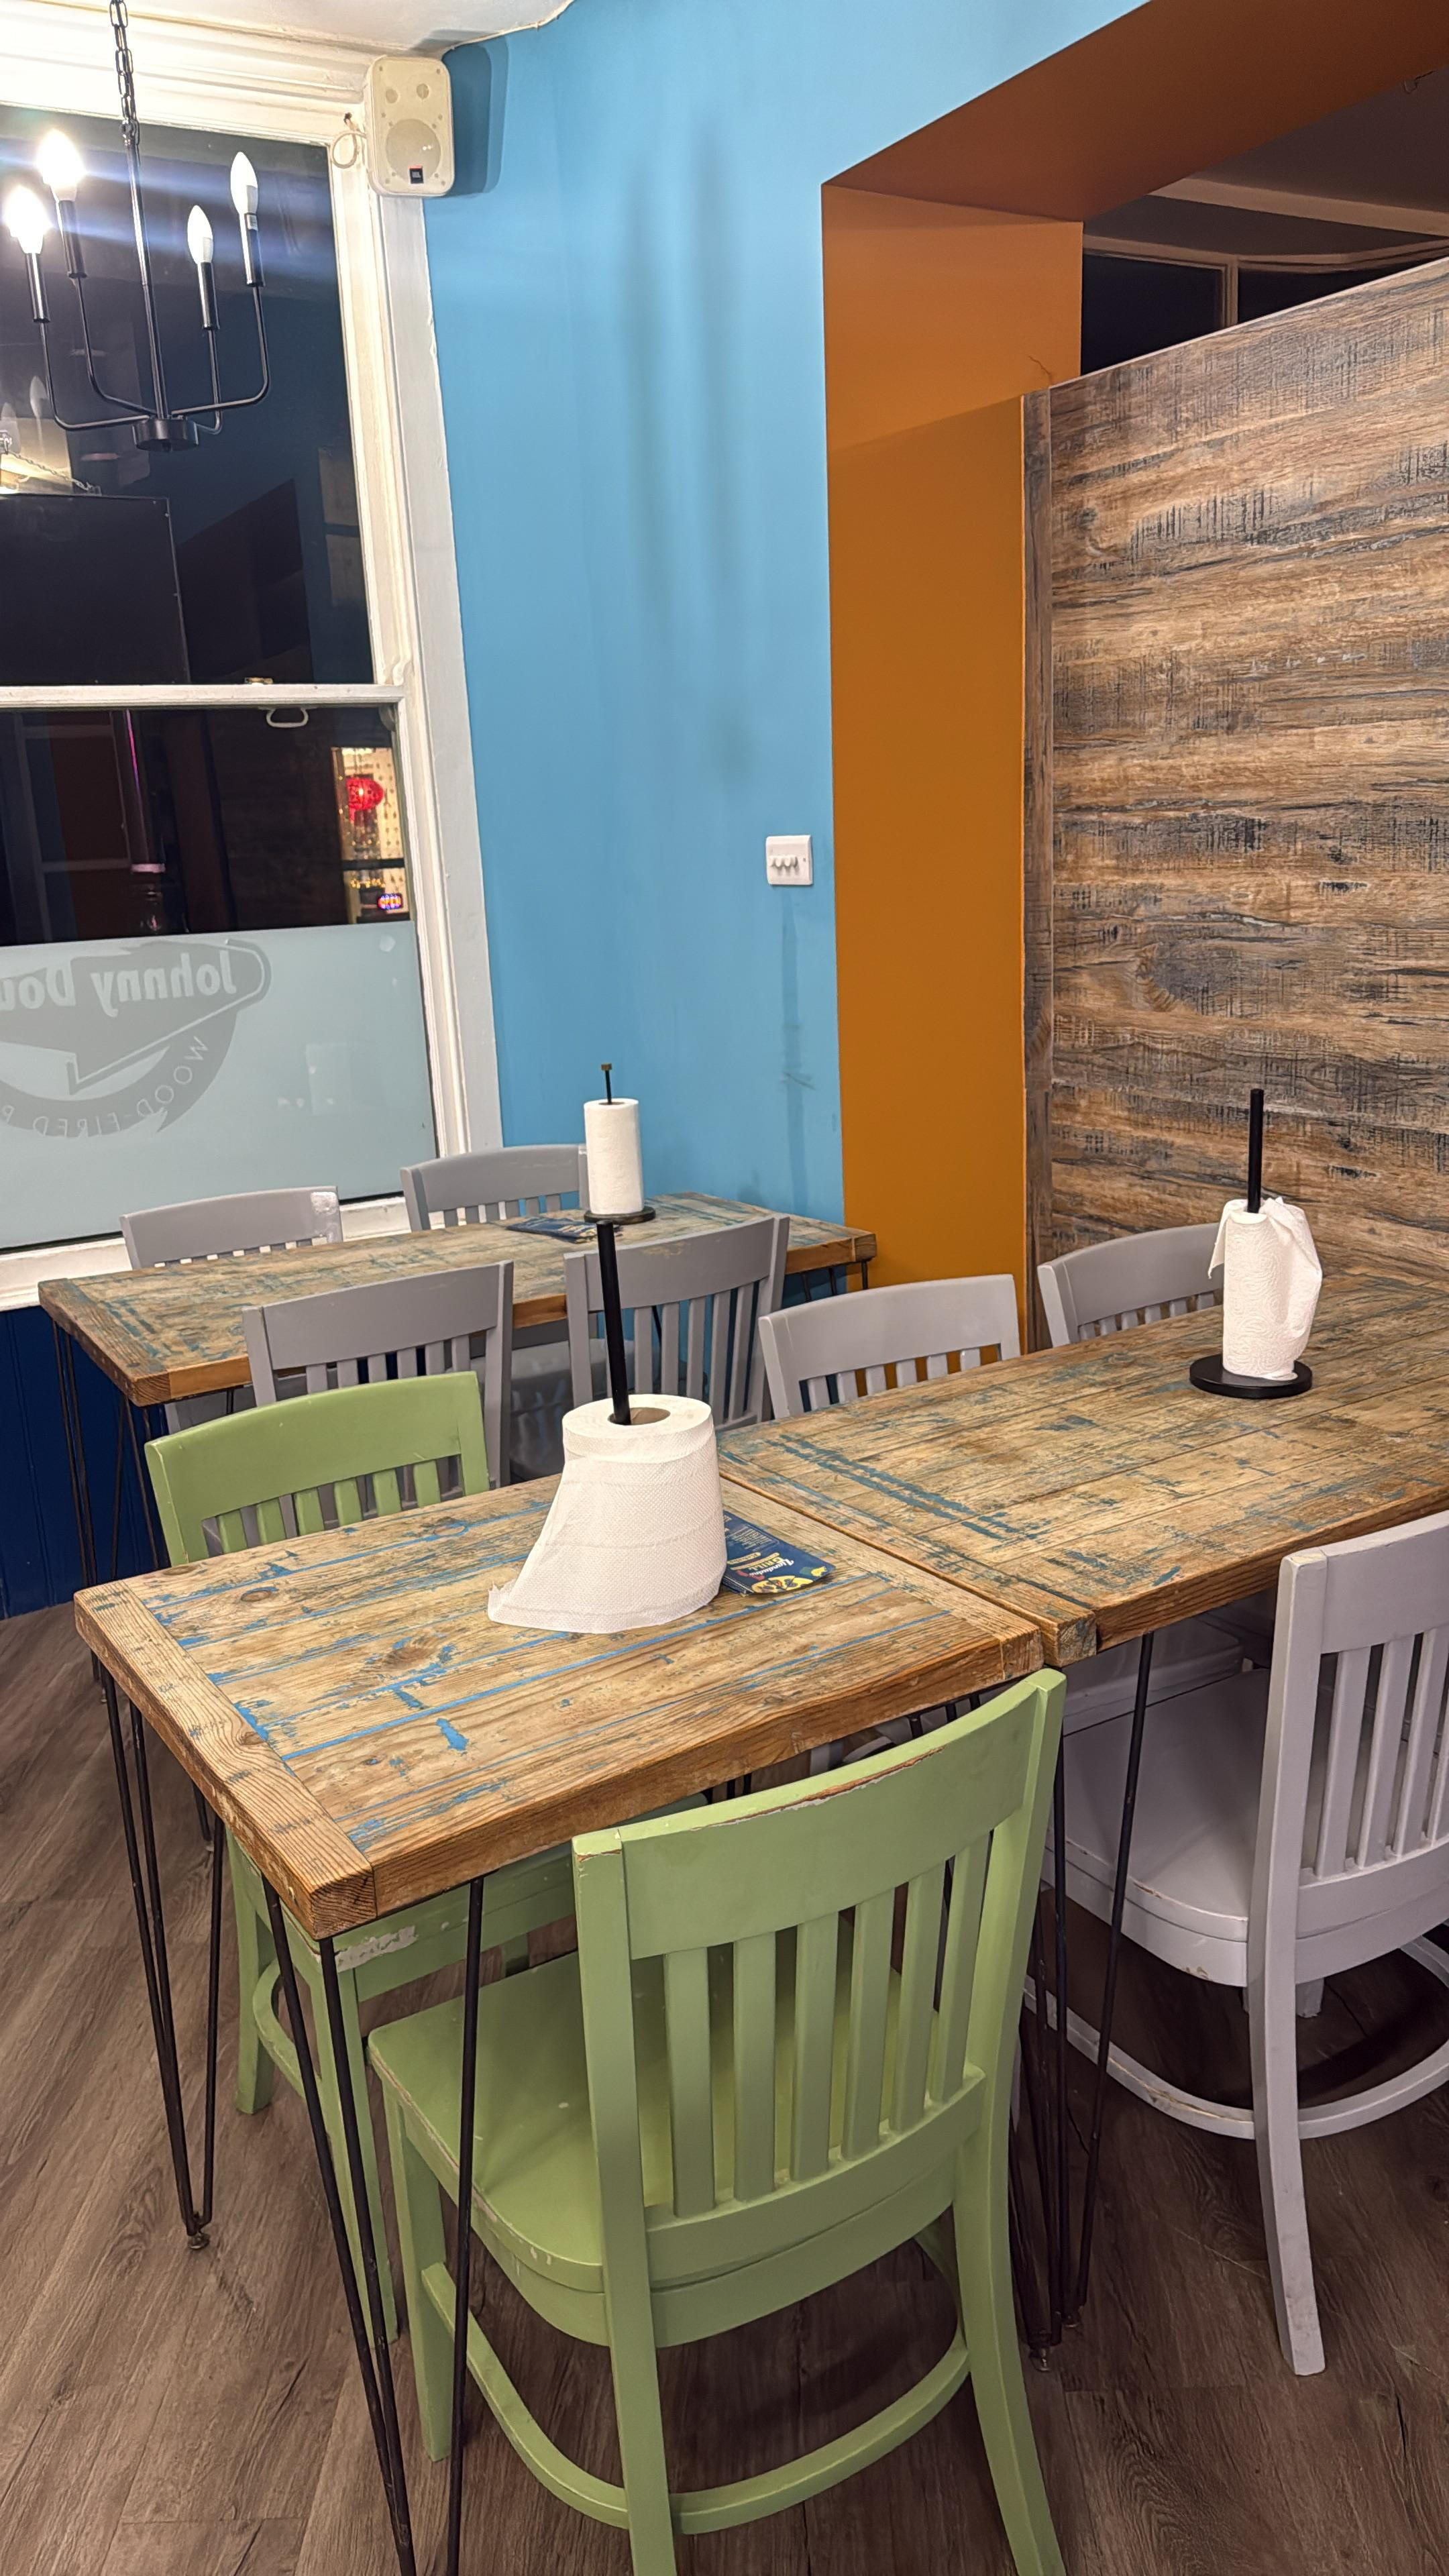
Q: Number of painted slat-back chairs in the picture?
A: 9